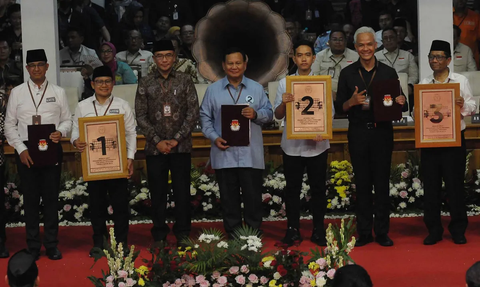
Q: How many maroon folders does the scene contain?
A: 3